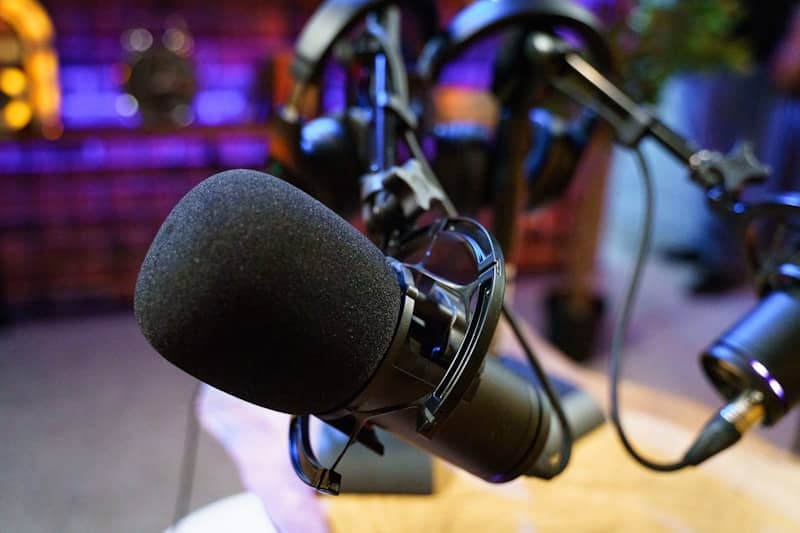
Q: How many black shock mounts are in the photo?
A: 2